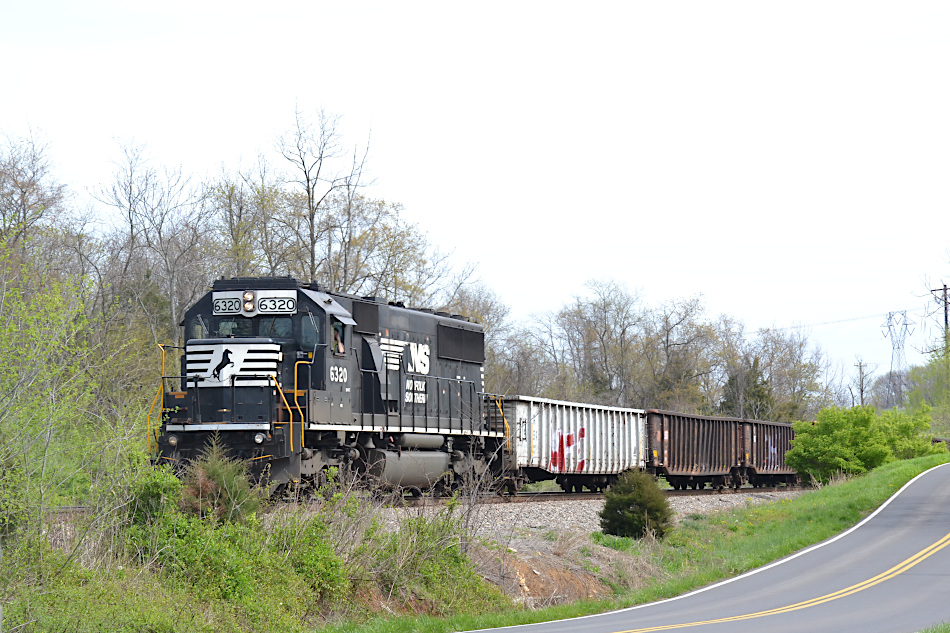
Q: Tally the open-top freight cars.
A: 3